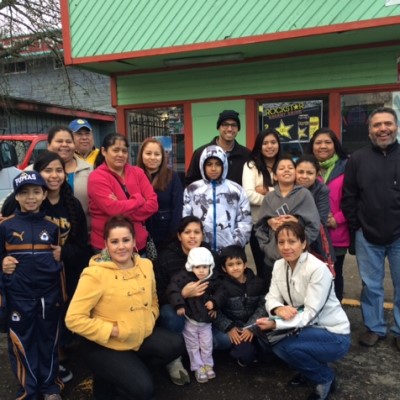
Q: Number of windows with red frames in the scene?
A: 3